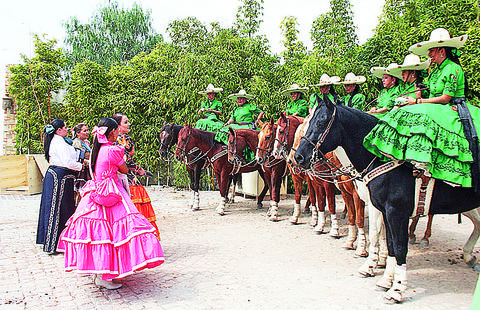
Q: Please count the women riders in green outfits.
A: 8